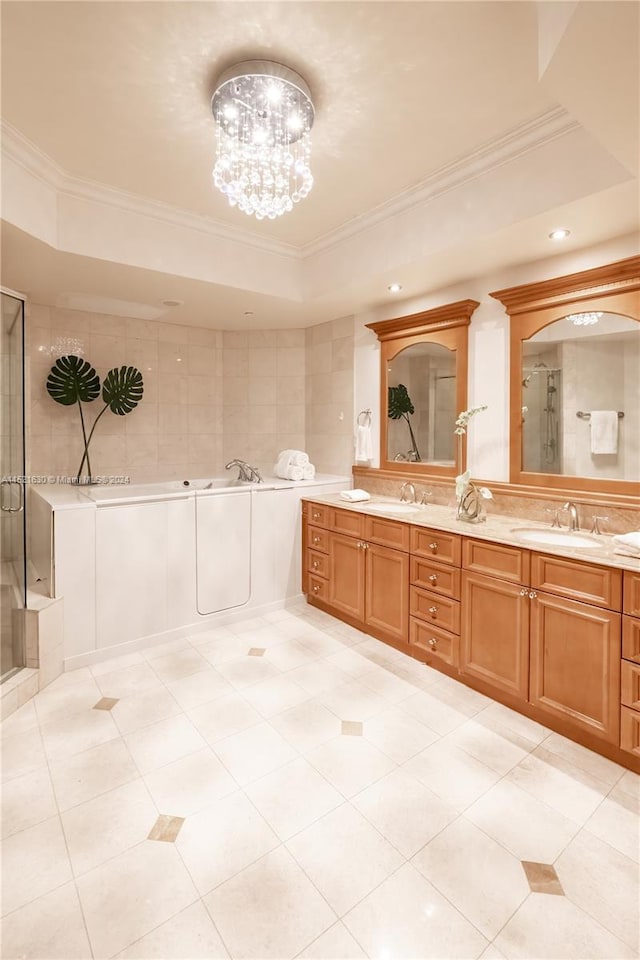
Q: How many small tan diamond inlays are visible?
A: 5